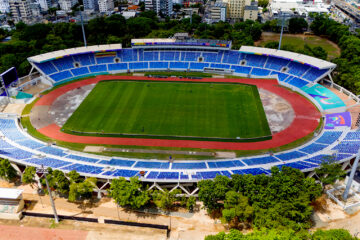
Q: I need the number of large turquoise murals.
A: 1